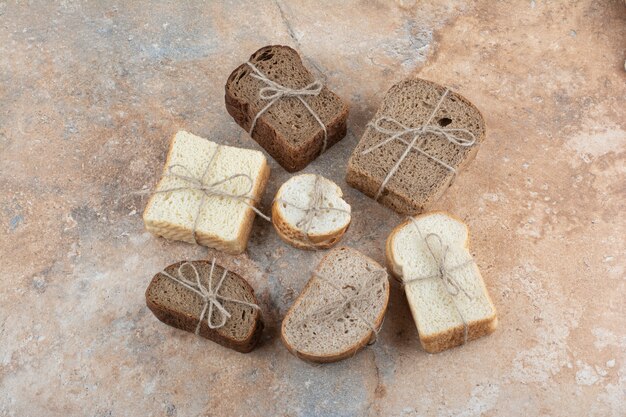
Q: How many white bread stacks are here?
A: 3